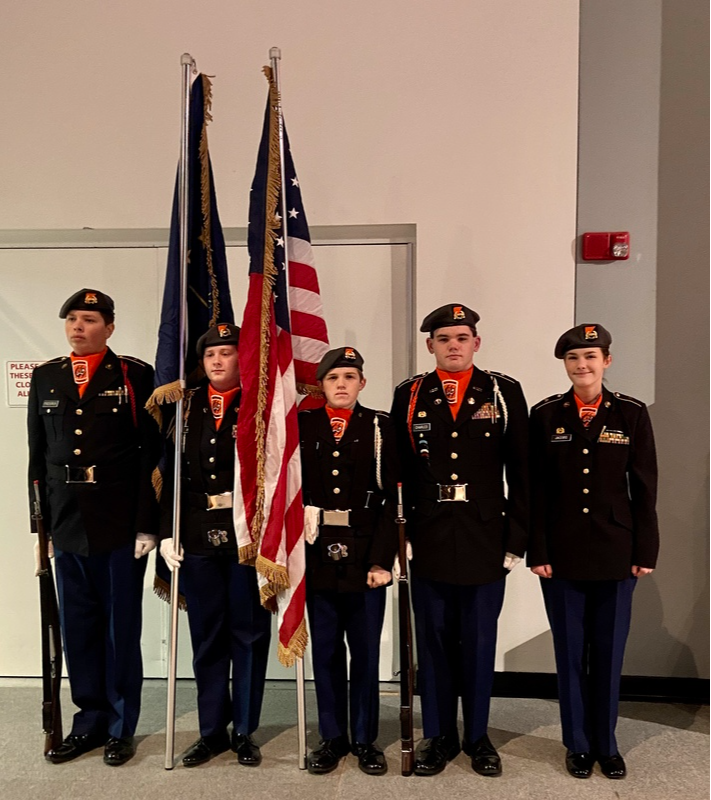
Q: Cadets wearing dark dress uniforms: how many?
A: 5